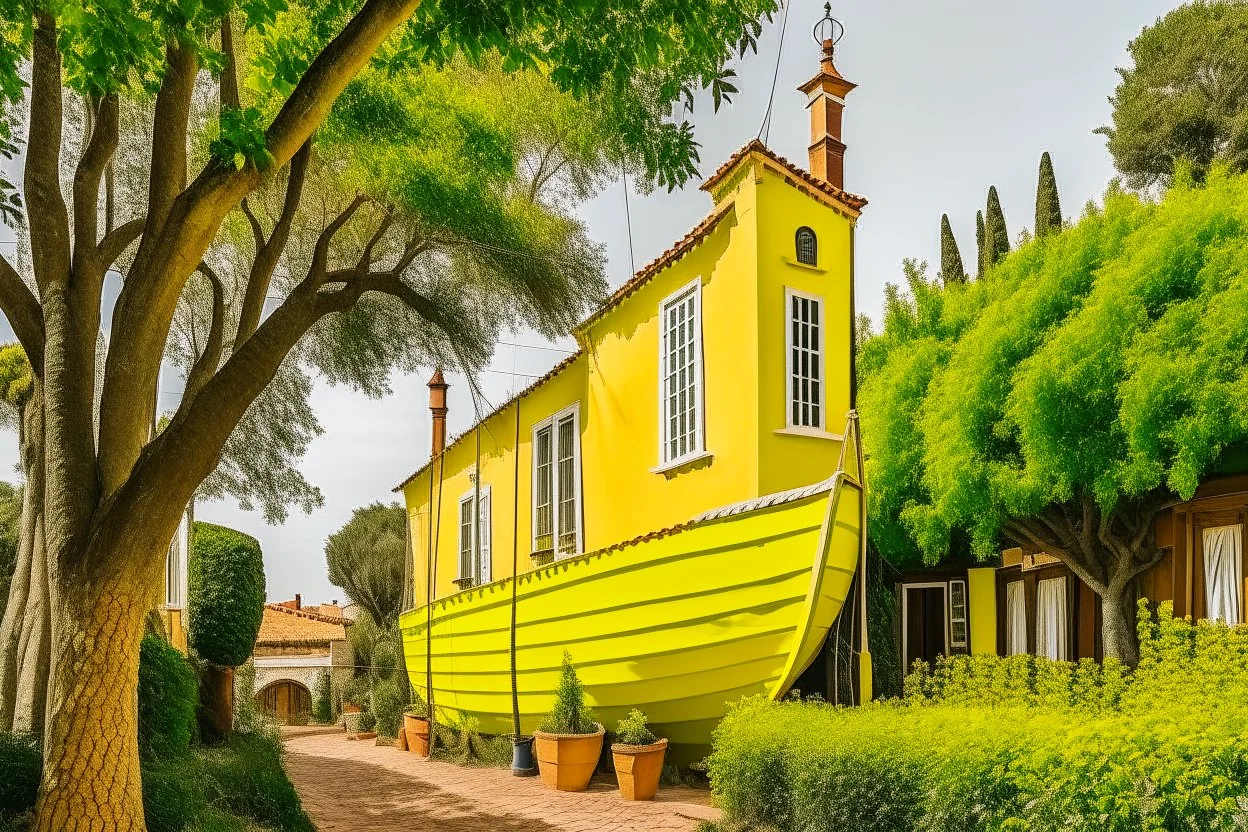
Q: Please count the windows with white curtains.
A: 3